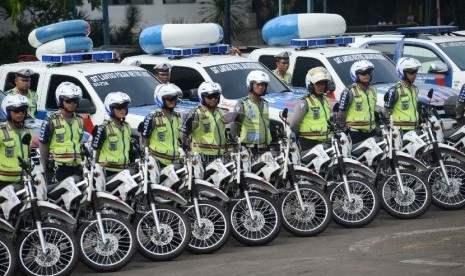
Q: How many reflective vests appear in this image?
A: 11